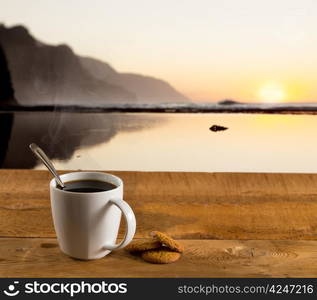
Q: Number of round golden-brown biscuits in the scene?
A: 3